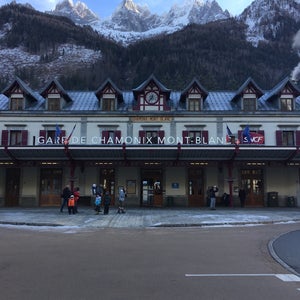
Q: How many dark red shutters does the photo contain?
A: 14